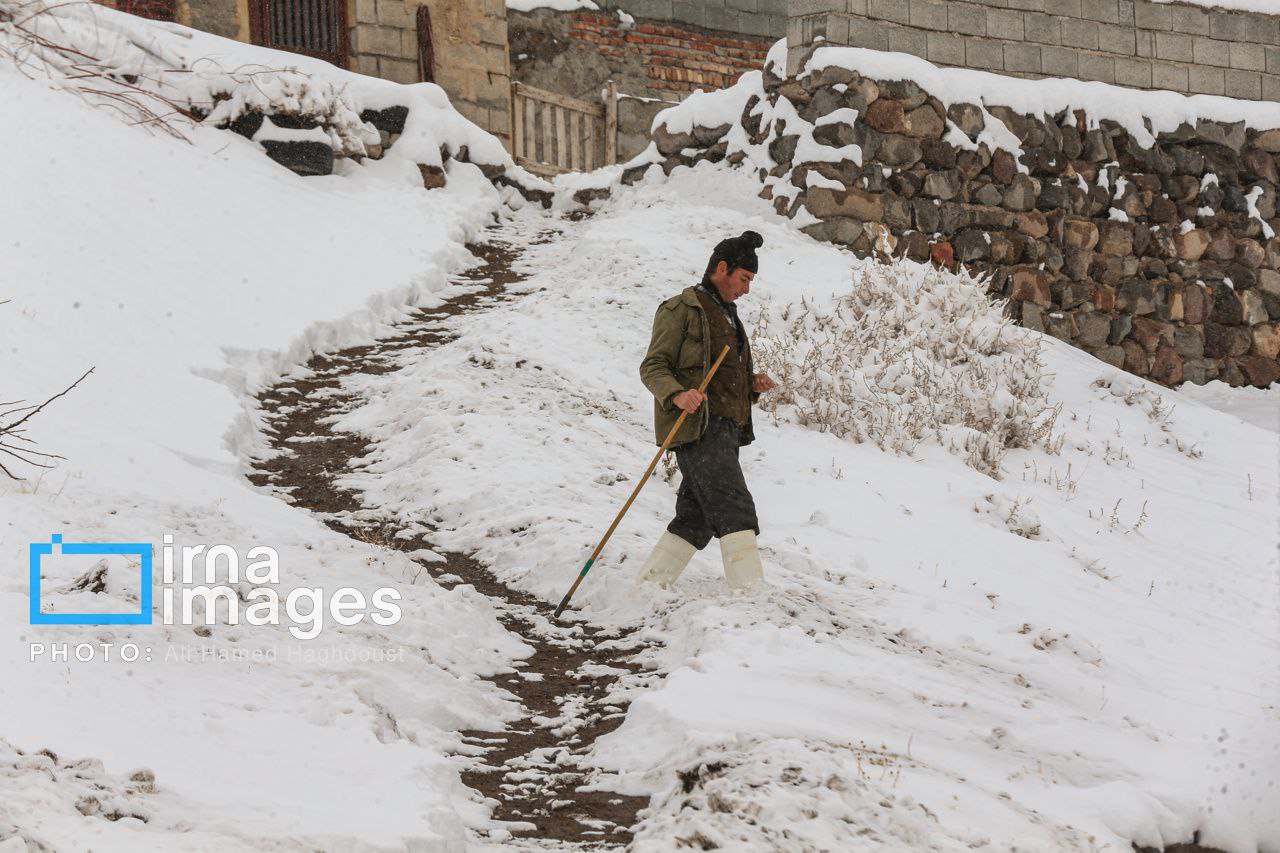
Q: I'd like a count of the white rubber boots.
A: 2